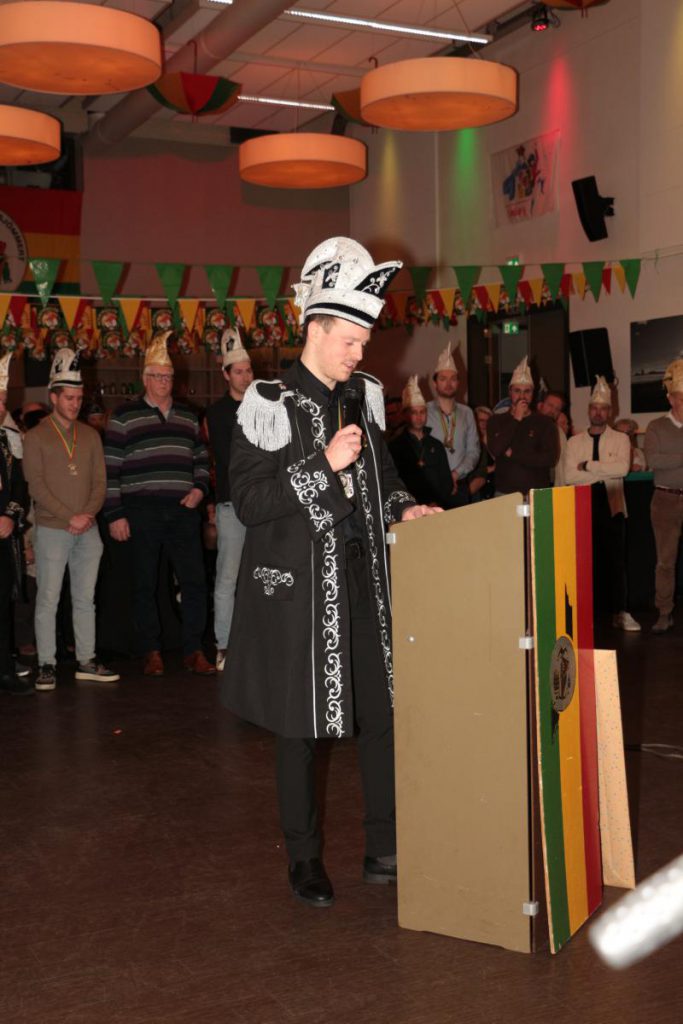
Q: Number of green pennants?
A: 11